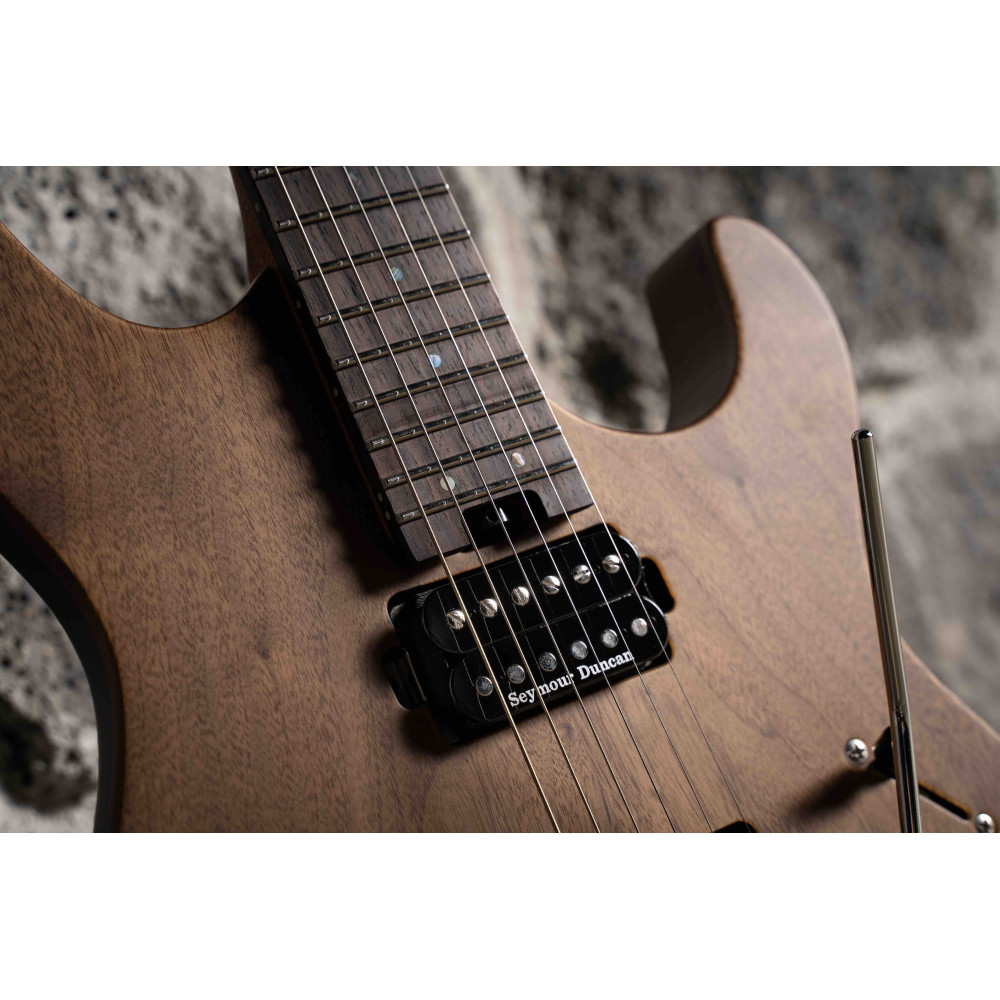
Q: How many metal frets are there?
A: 9